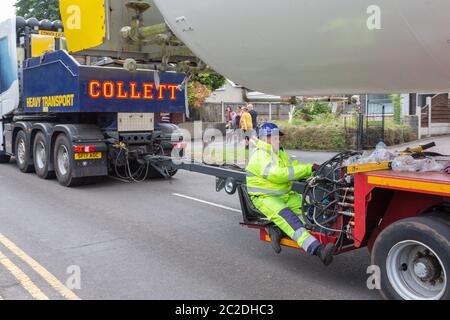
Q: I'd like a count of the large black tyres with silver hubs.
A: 4